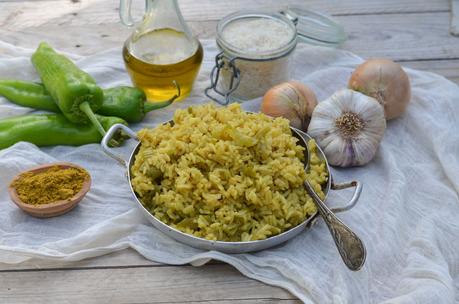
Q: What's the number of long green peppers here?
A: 3